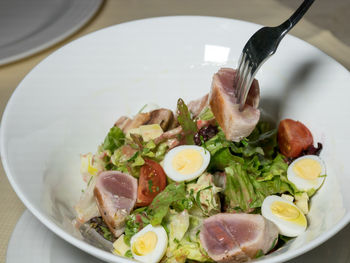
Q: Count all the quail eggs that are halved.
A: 4